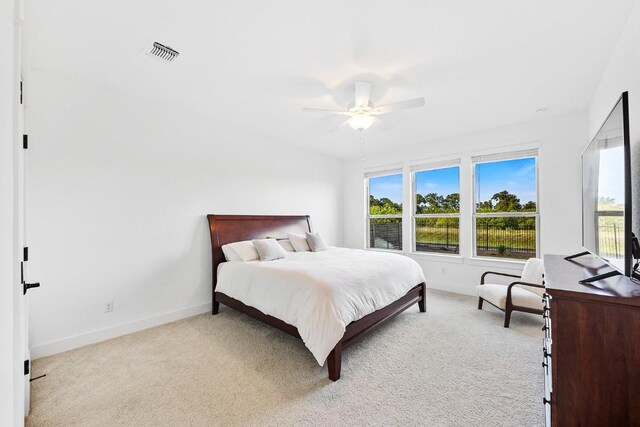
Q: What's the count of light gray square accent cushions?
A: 2